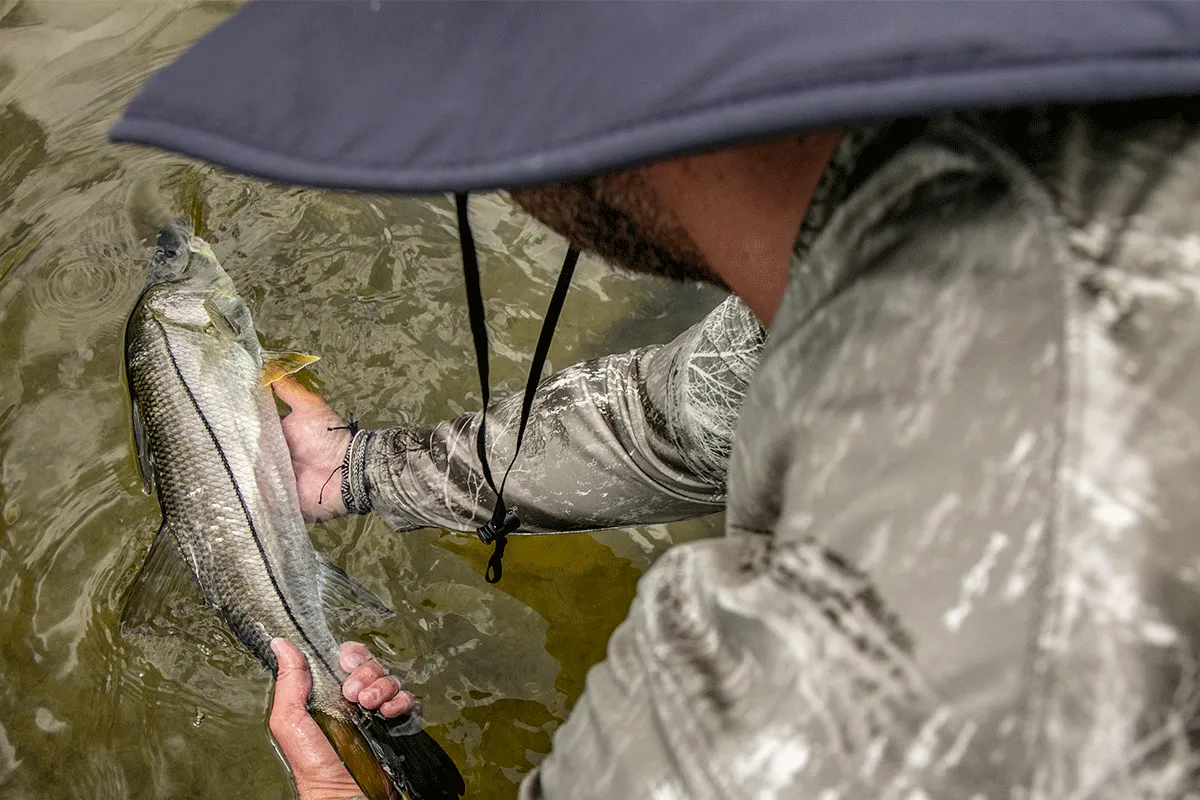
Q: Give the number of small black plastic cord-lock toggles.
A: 1